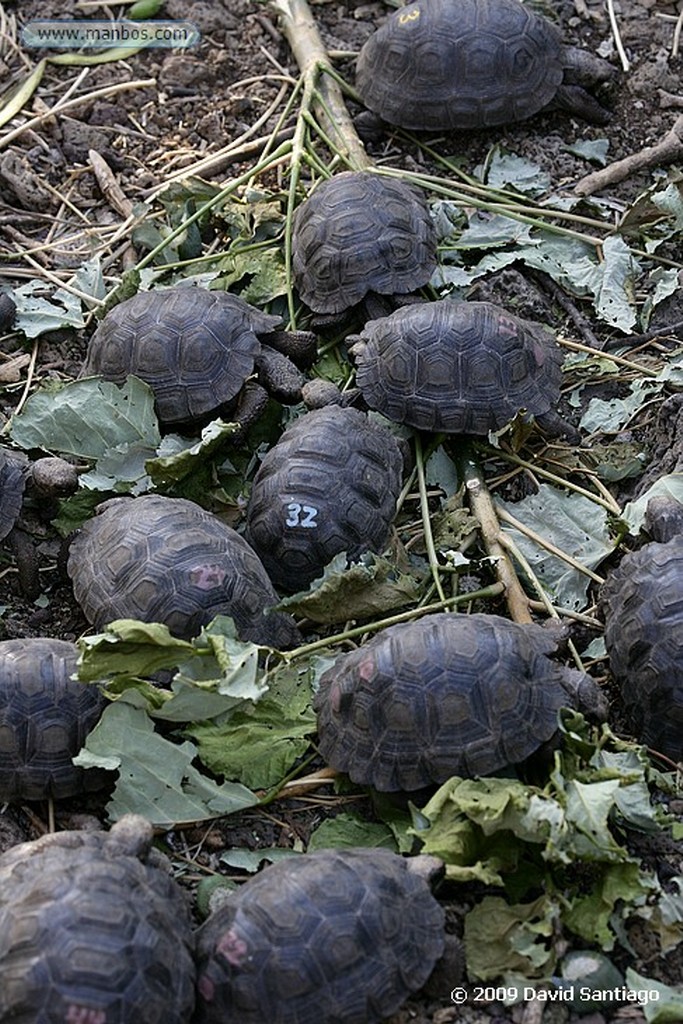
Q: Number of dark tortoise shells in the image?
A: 12